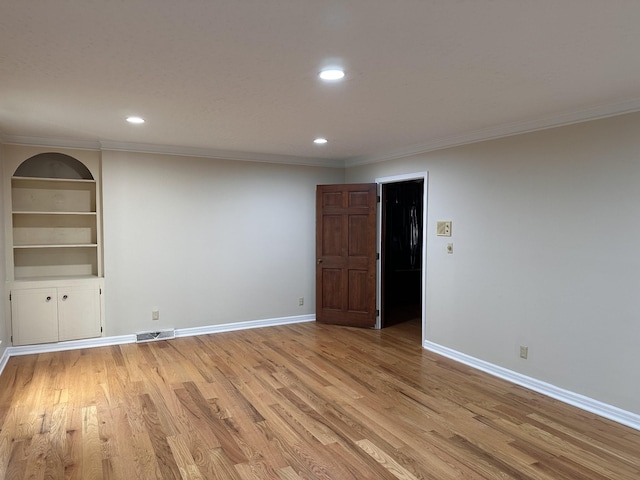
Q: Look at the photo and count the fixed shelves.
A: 3